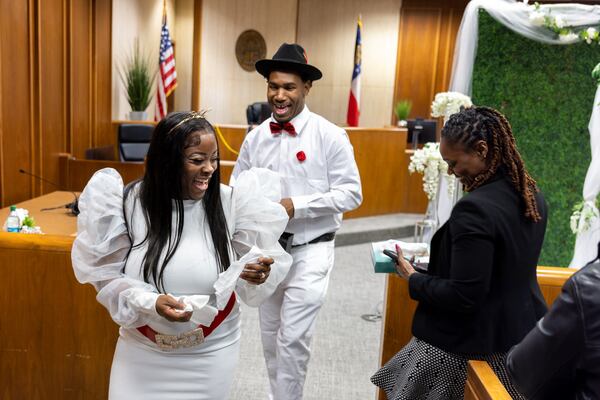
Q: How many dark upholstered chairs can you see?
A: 2